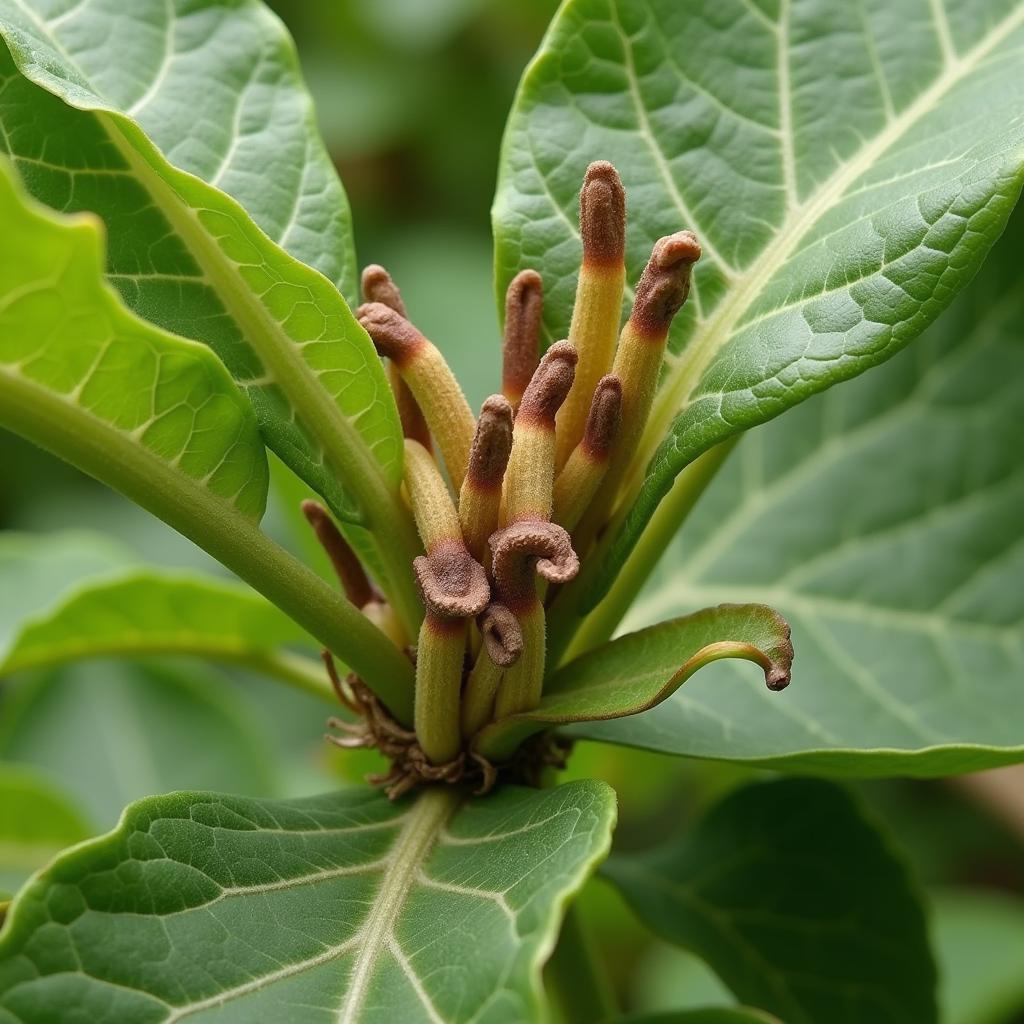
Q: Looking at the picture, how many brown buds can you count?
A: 12